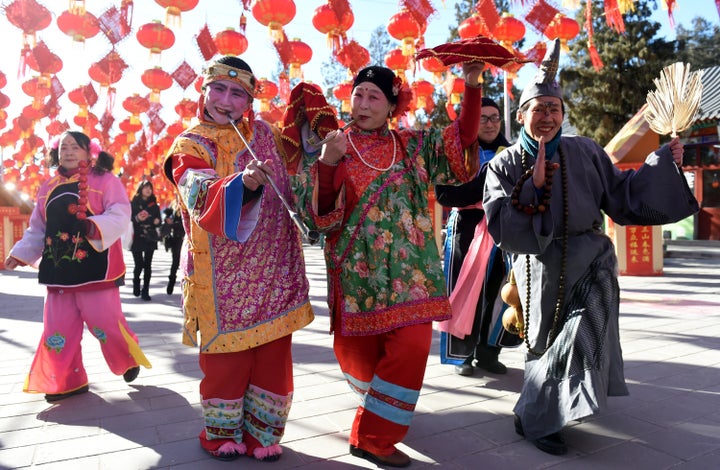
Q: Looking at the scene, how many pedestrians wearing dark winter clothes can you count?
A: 2